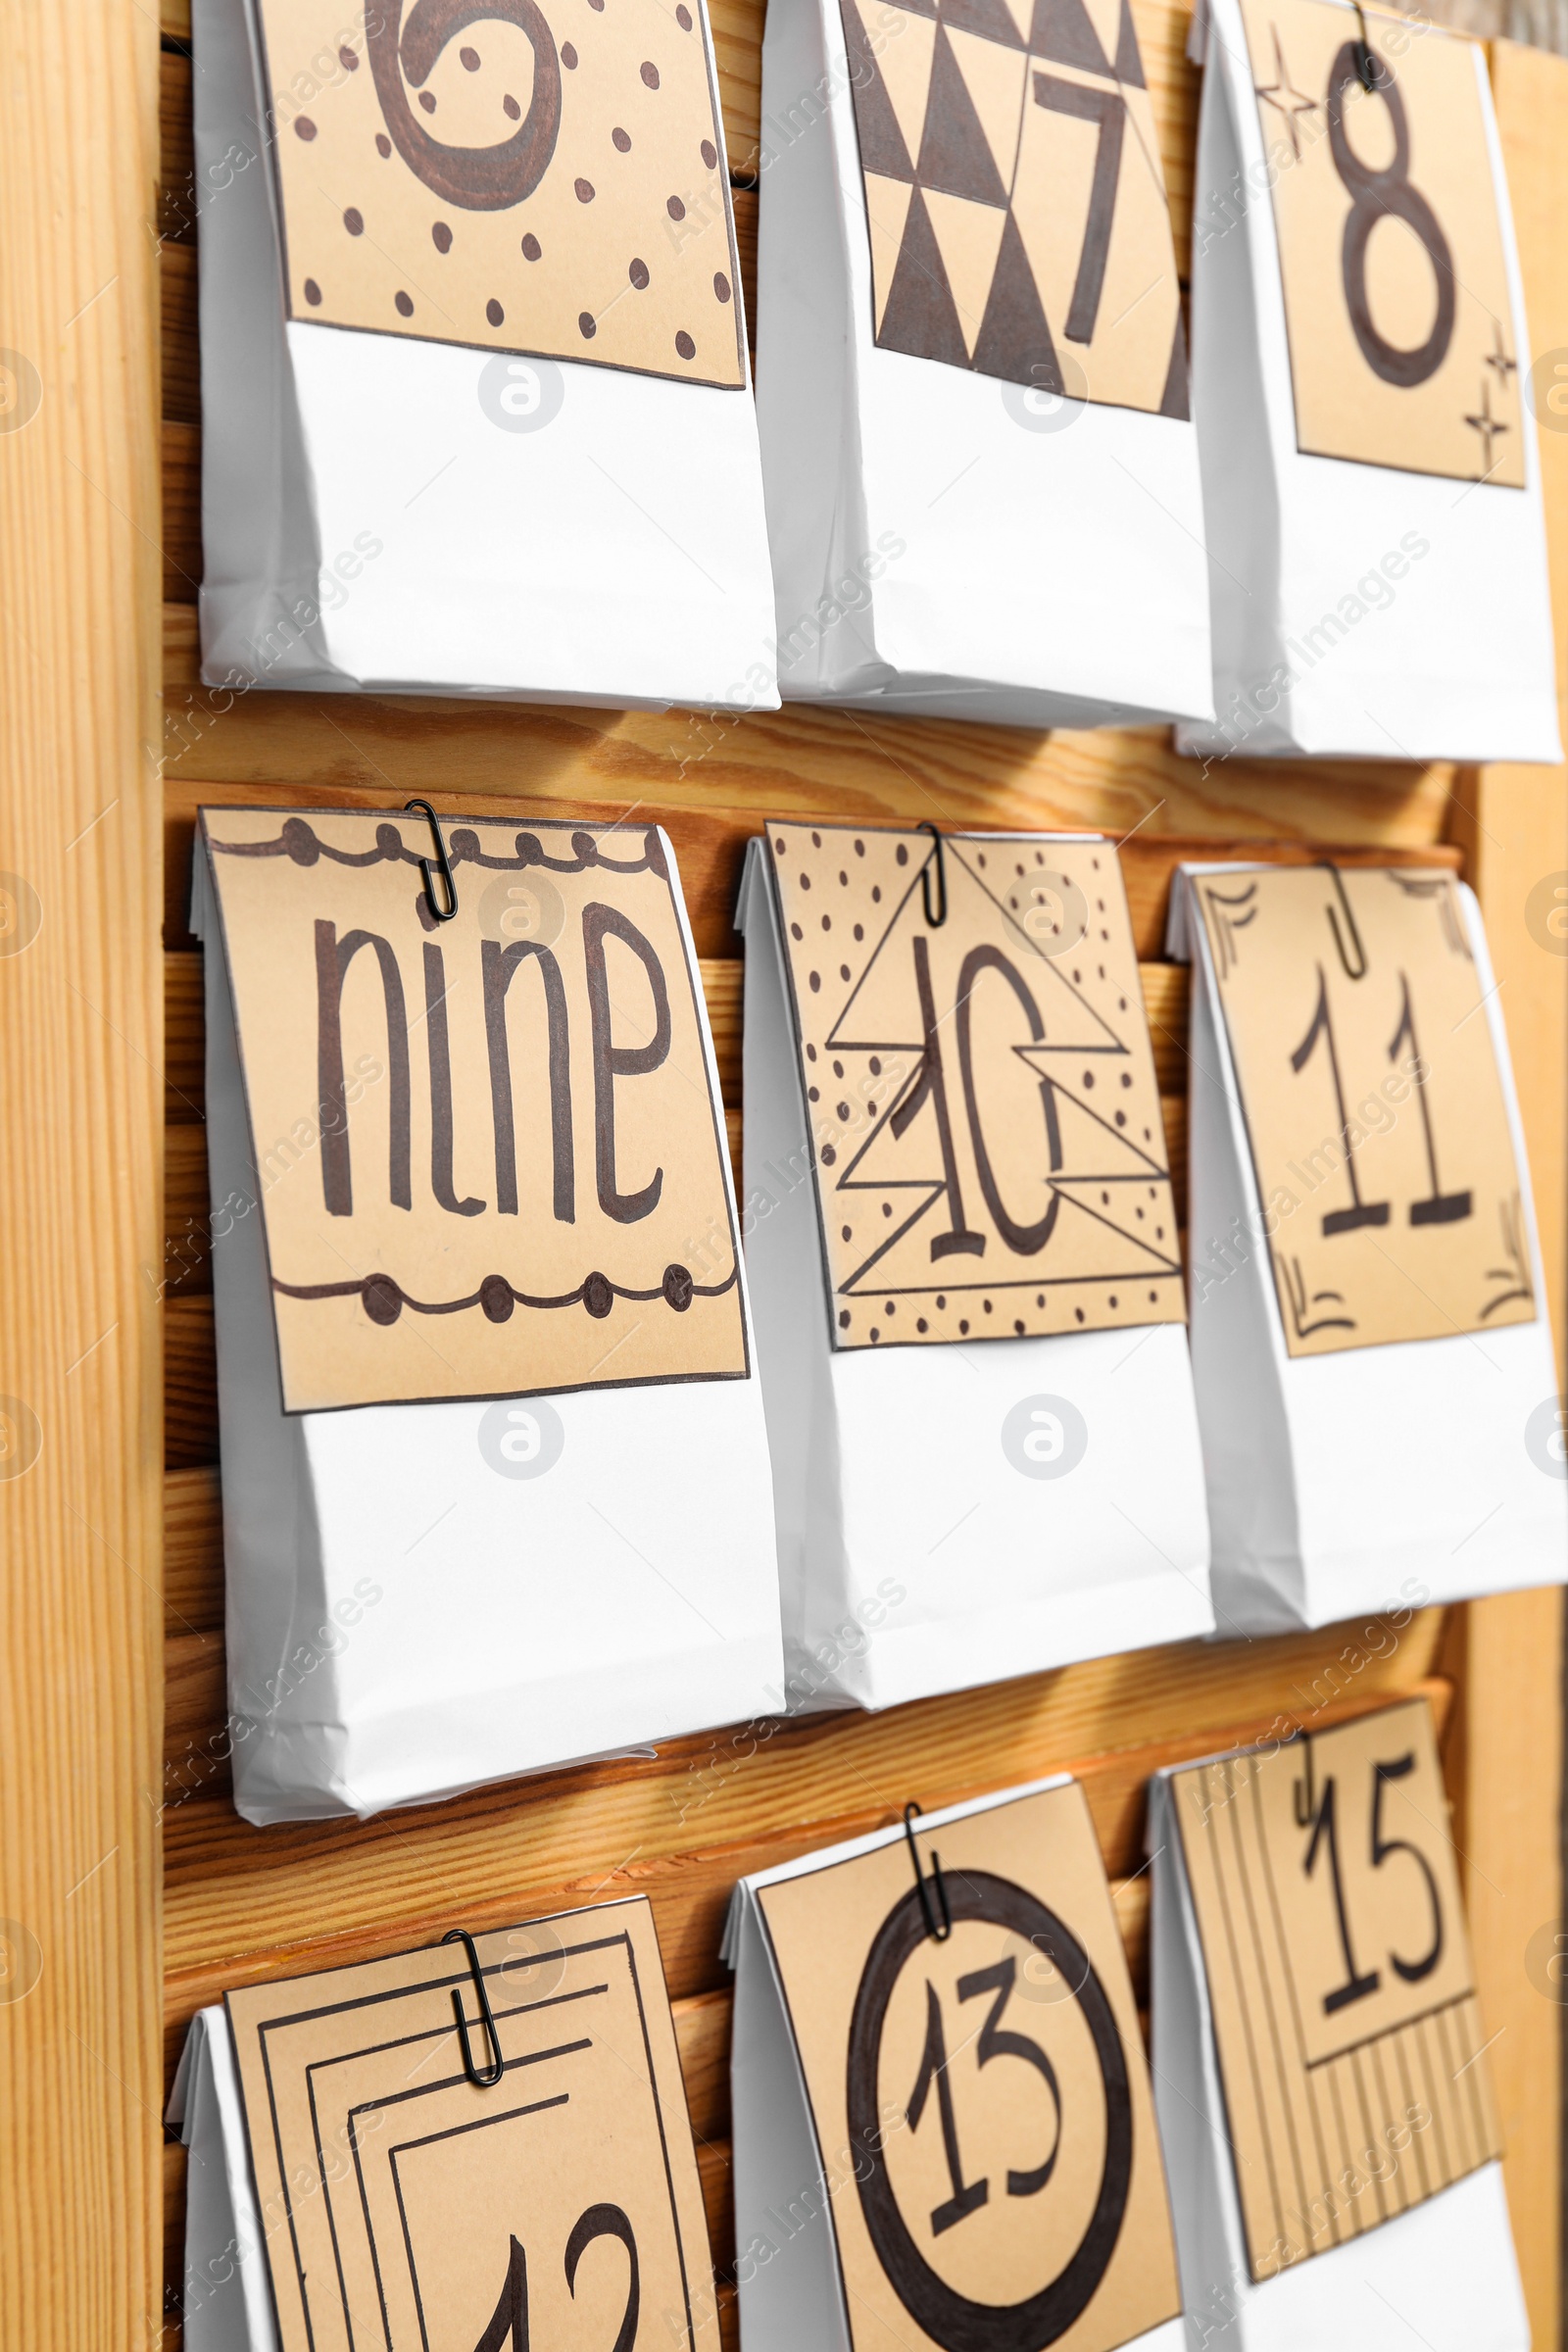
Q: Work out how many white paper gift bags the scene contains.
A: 9